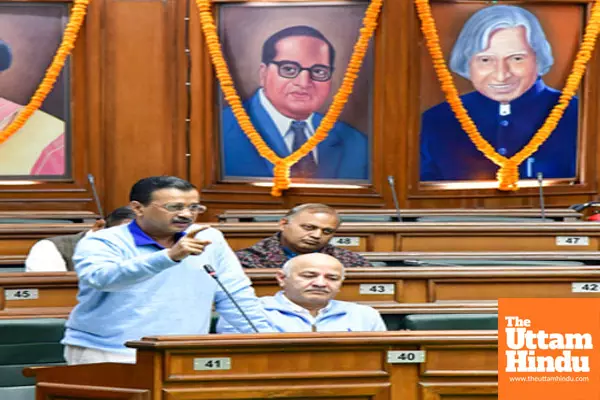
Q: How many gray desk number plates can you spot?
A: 7